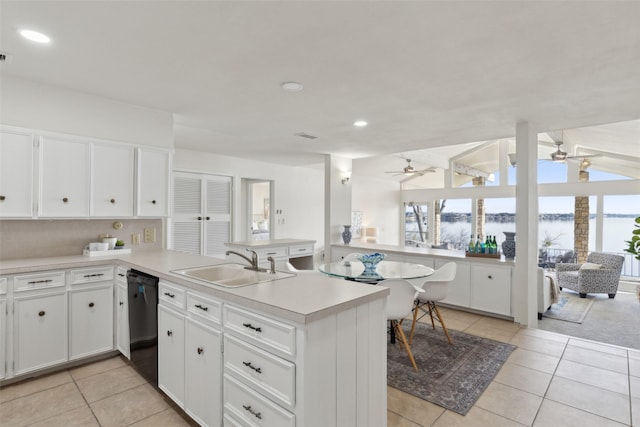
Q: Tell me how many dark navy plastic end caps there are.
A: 0